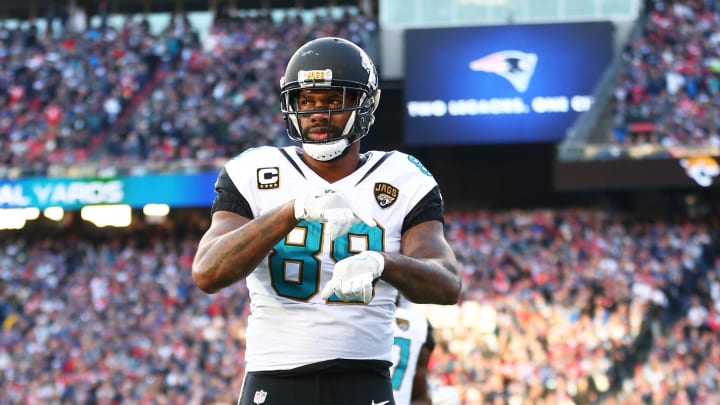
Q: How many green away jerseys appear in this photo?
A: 0